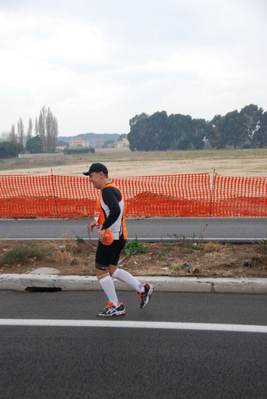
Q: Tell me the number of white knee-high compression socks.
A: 2